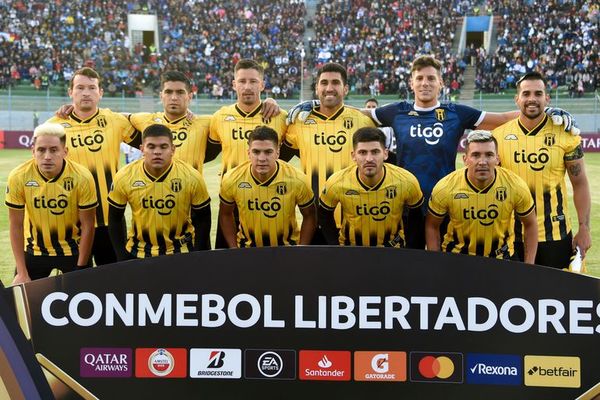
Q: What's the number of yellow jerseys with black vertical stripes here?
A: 10